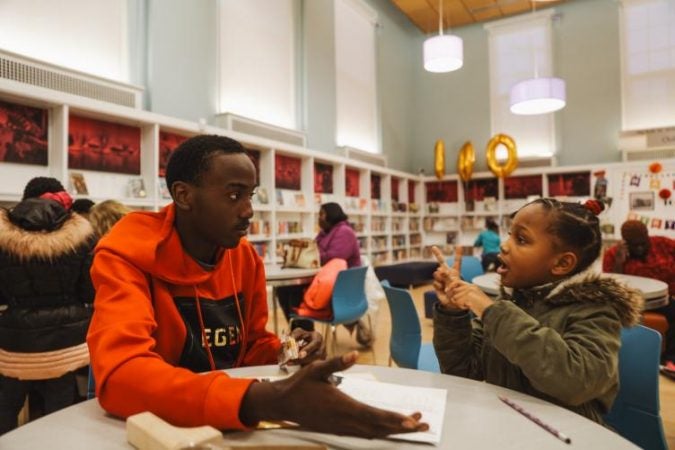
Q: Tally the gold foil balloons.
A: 3